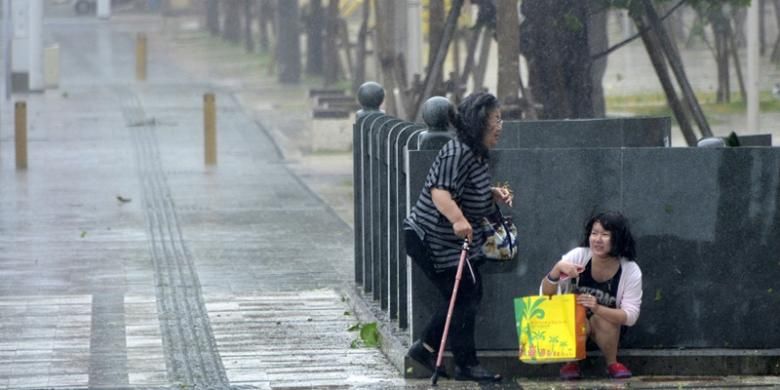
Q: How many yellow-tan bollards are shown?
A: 3